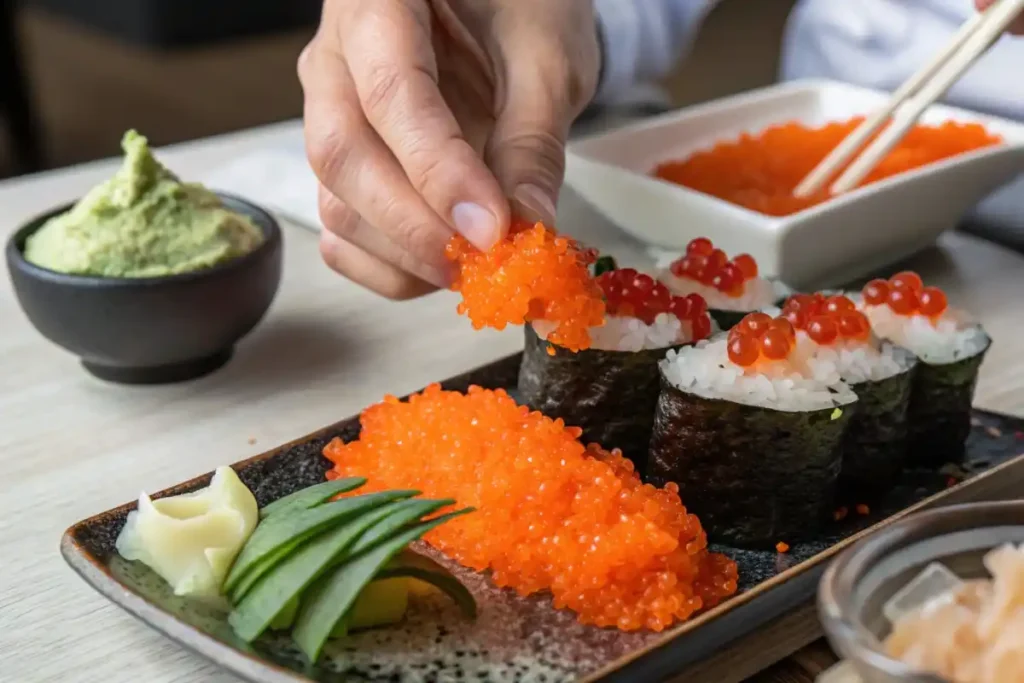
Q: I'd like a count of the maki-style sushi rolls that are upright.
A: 5